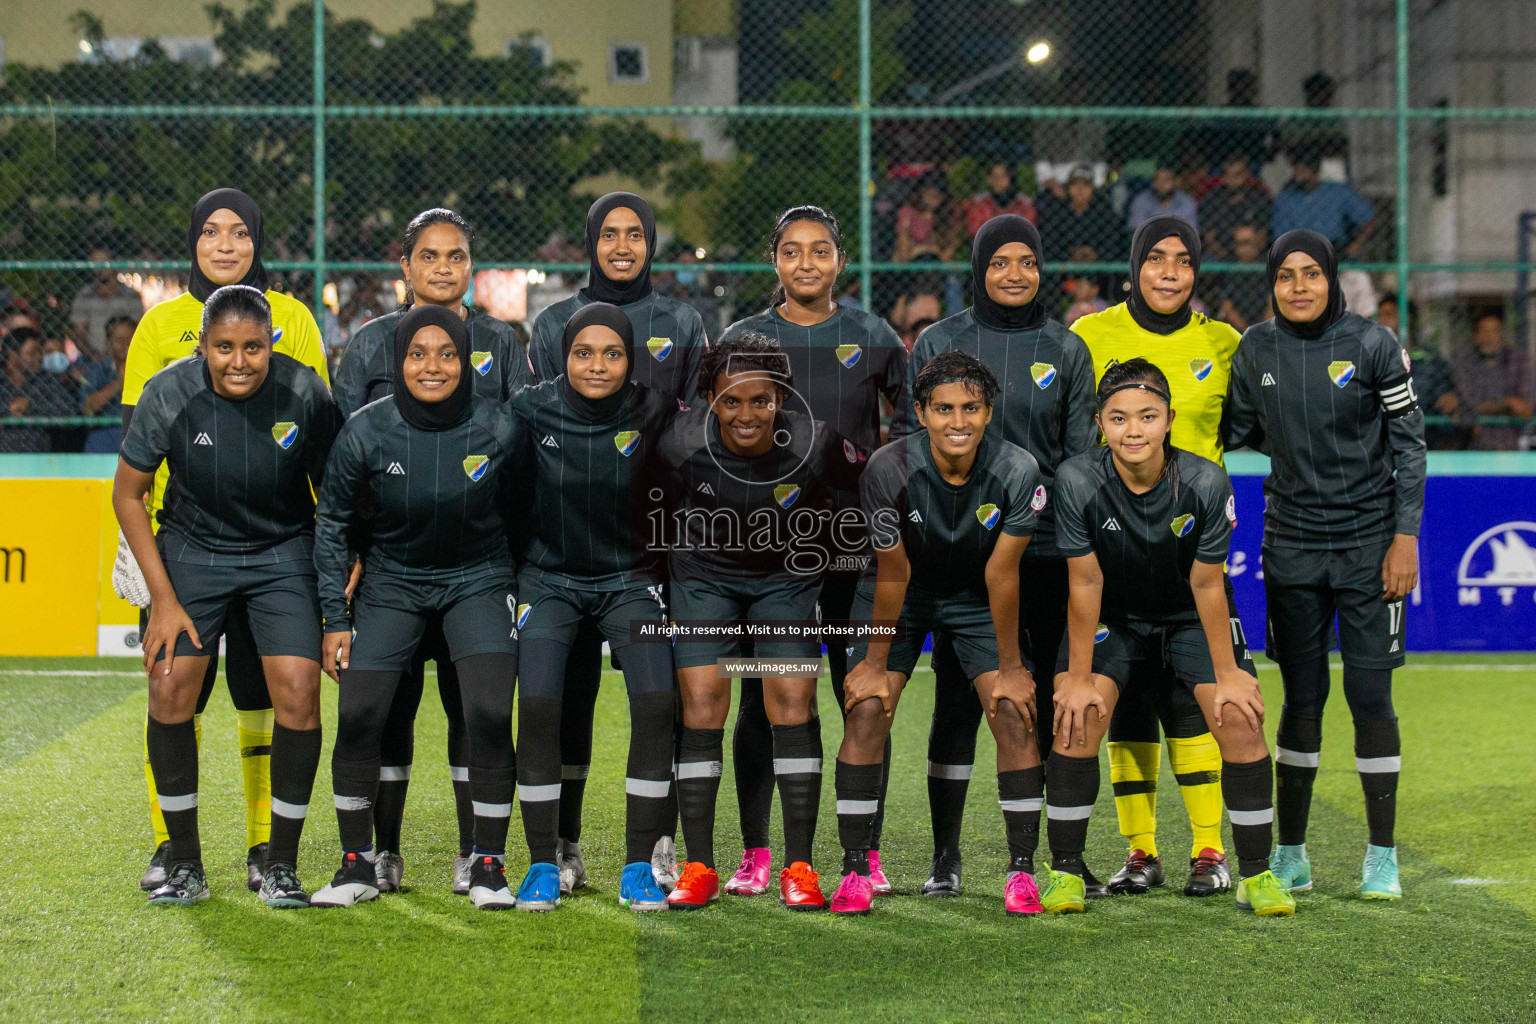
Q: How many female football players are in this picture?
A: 13